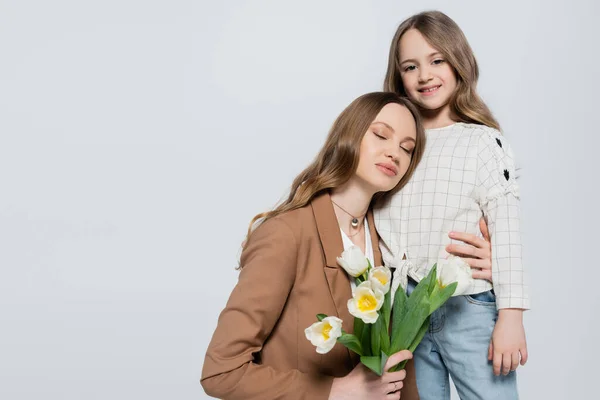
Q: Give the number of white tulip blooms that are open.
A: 3